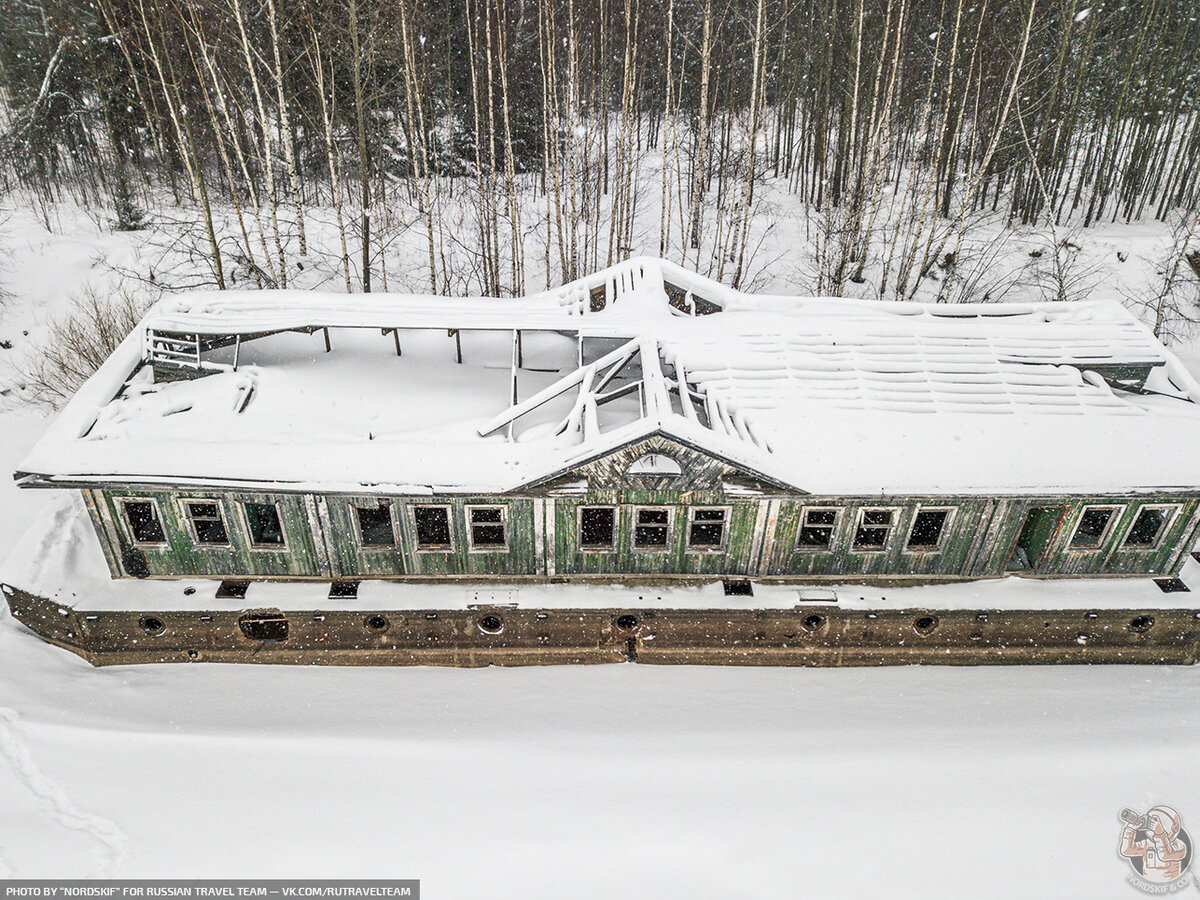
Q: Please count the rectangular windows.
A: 14